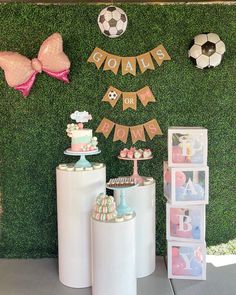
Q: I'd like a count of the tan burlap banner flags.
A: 12